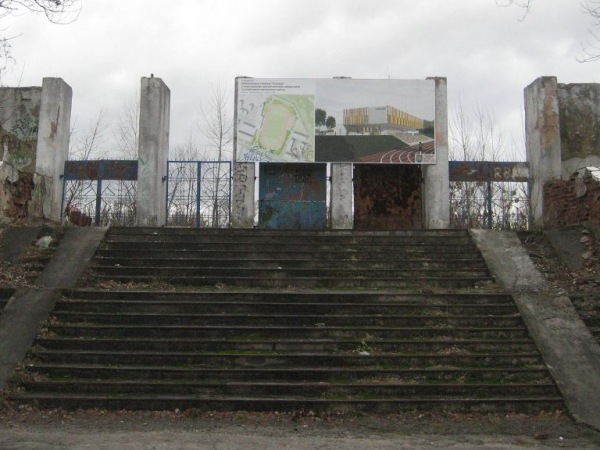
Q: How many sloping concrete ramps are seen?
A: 2